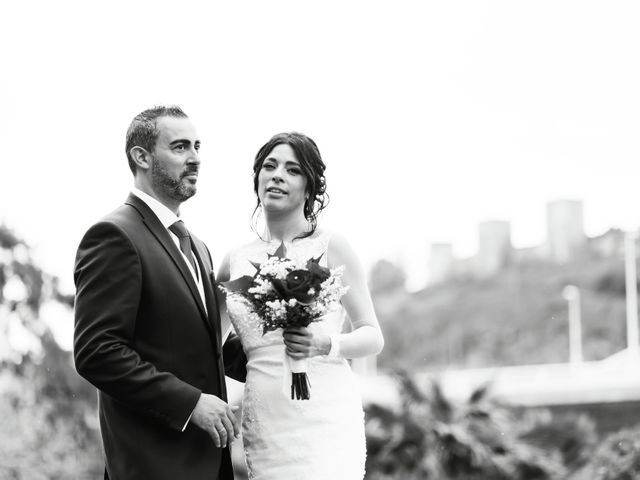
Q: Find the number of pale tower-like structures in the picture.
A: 3